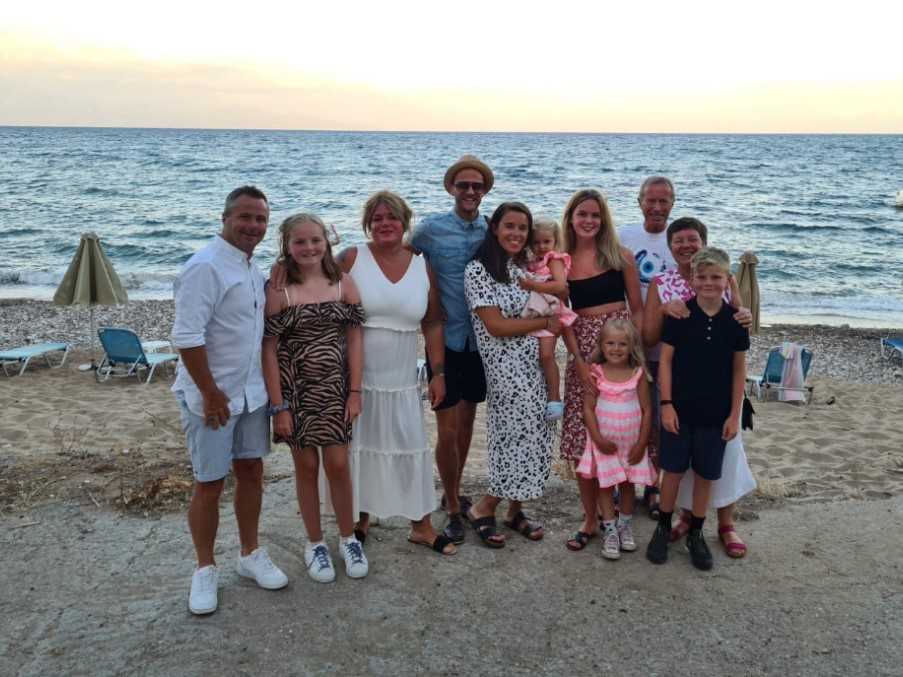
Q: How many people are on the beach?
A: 11